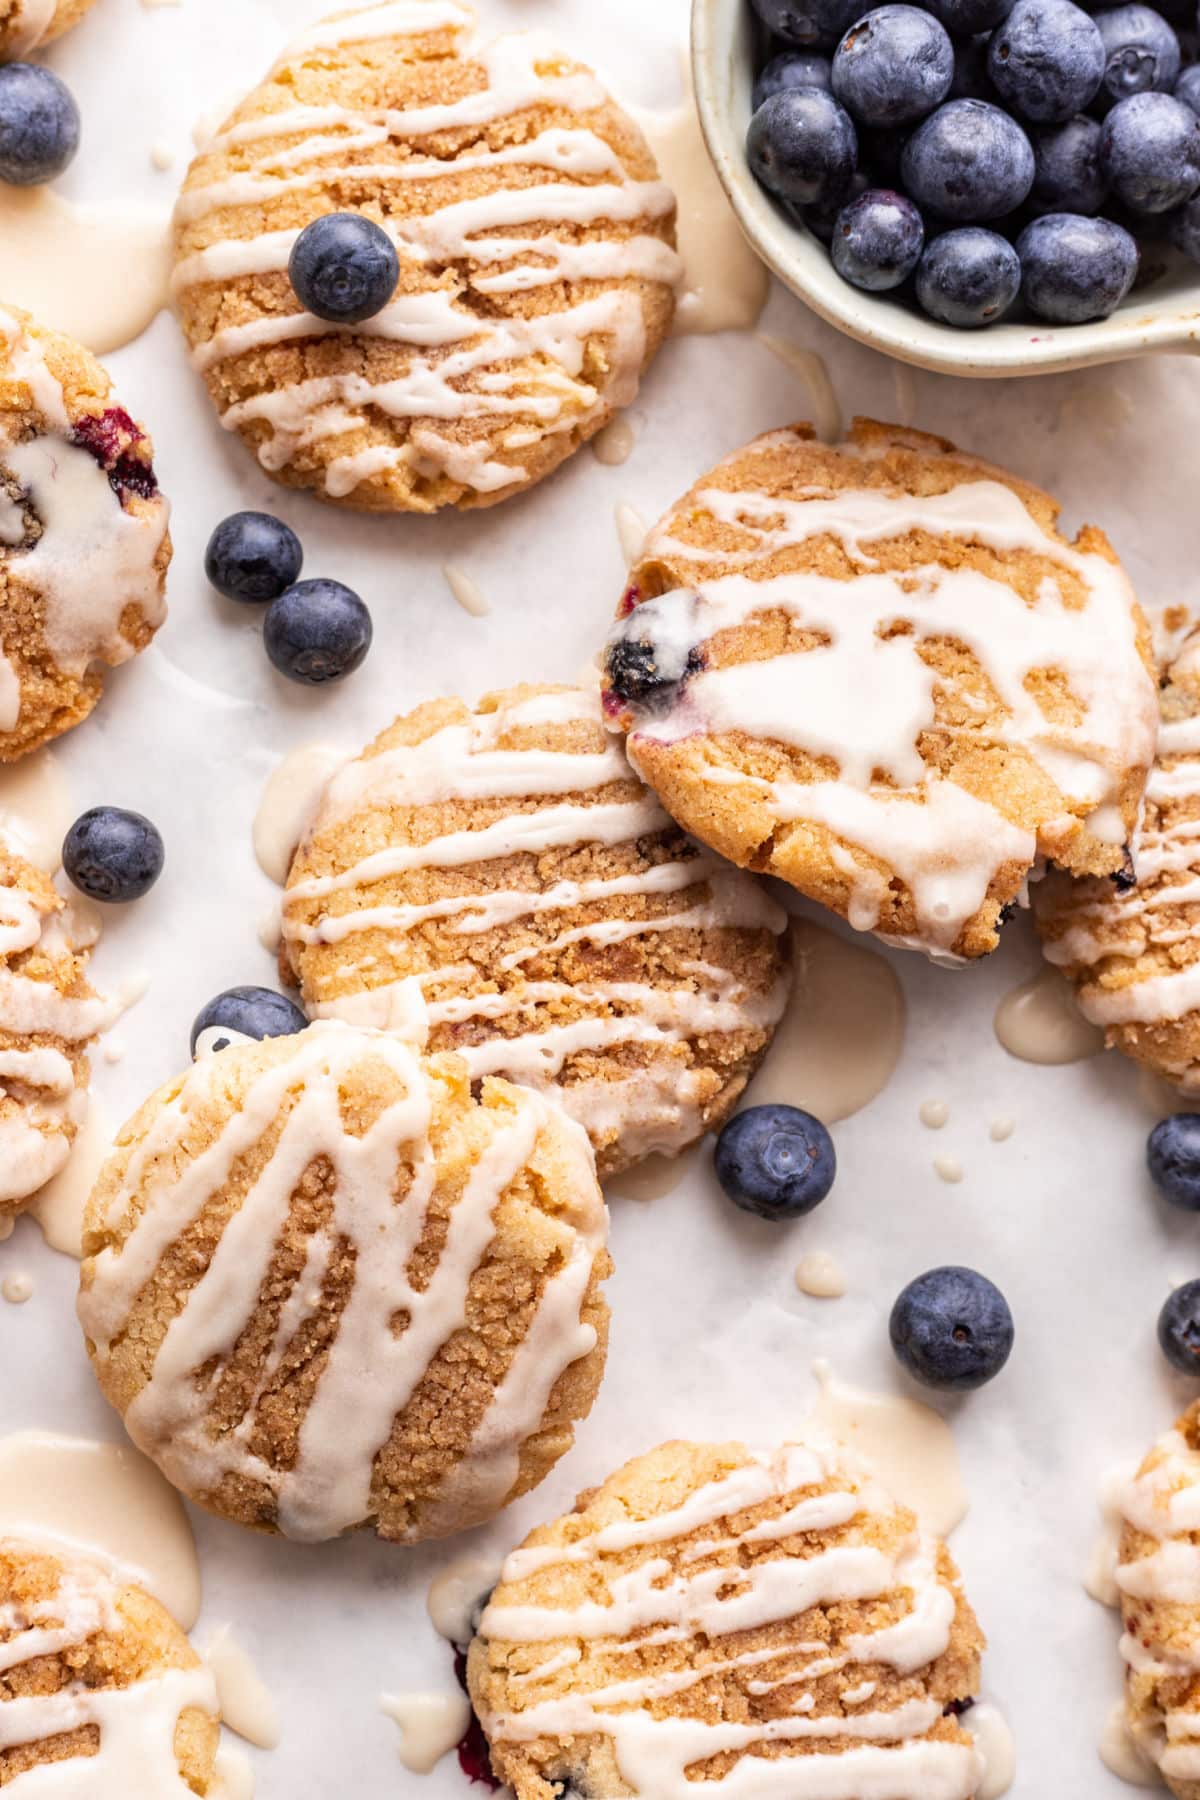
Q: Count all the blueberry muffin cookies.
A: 11